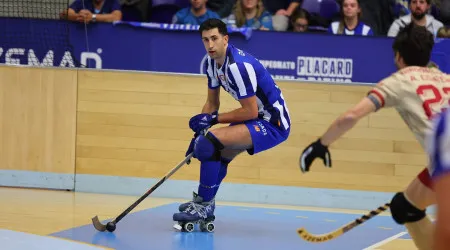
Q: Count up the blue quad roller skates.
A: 2